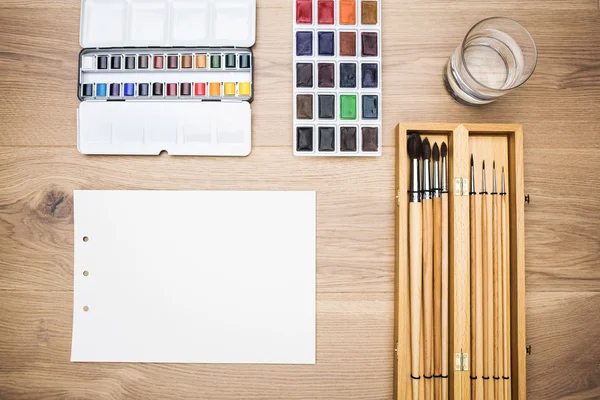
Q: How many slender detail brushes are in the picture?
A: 4